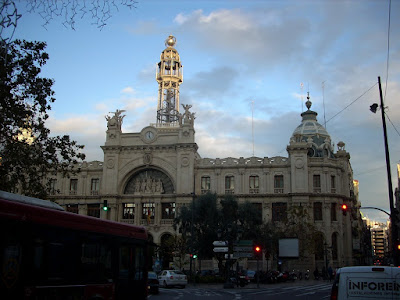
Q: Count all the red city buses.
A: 1